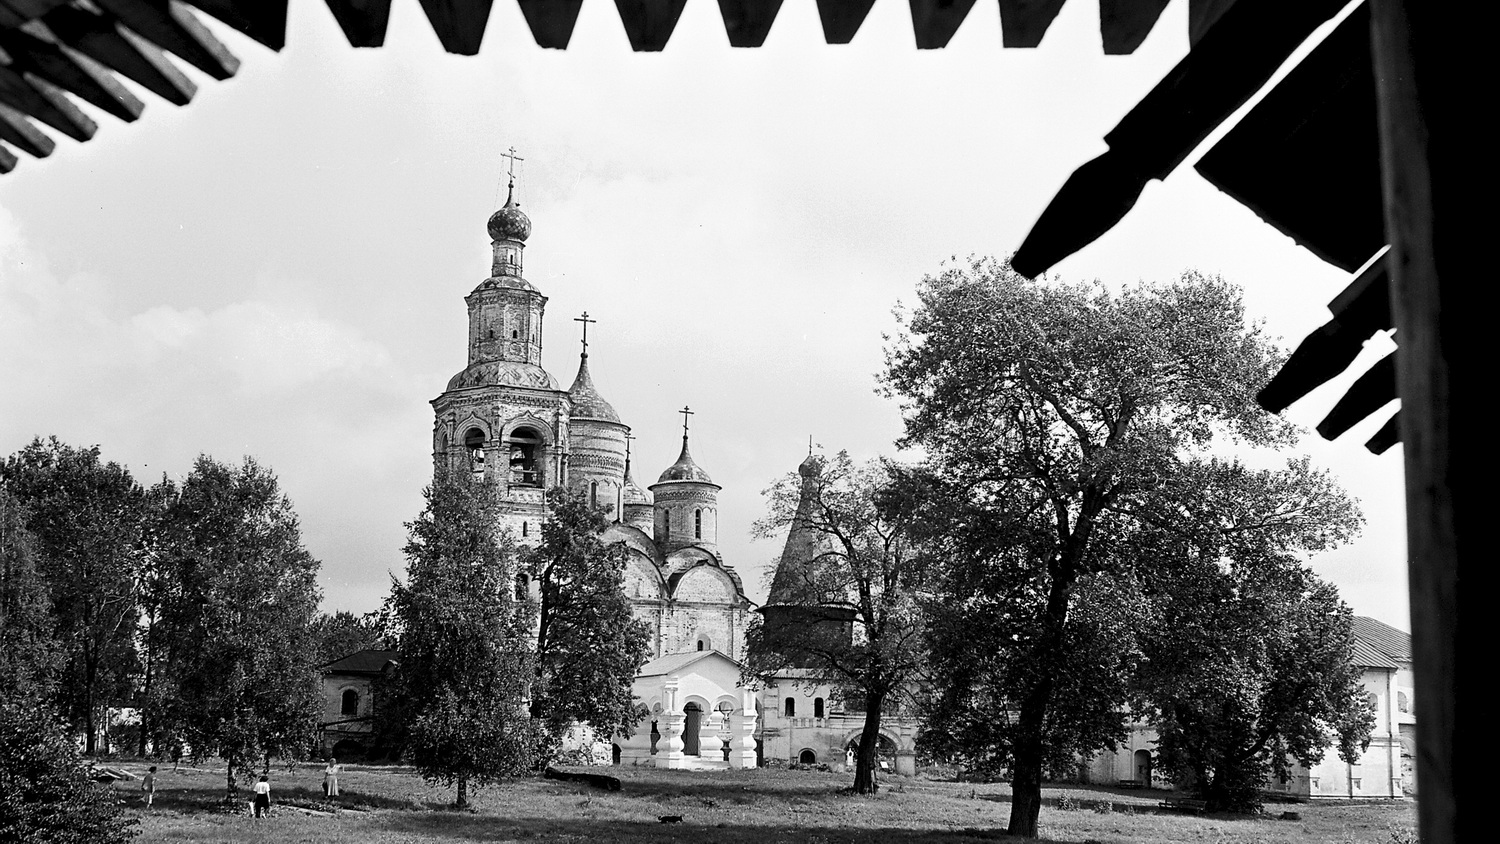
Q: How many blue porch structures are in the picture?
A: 0